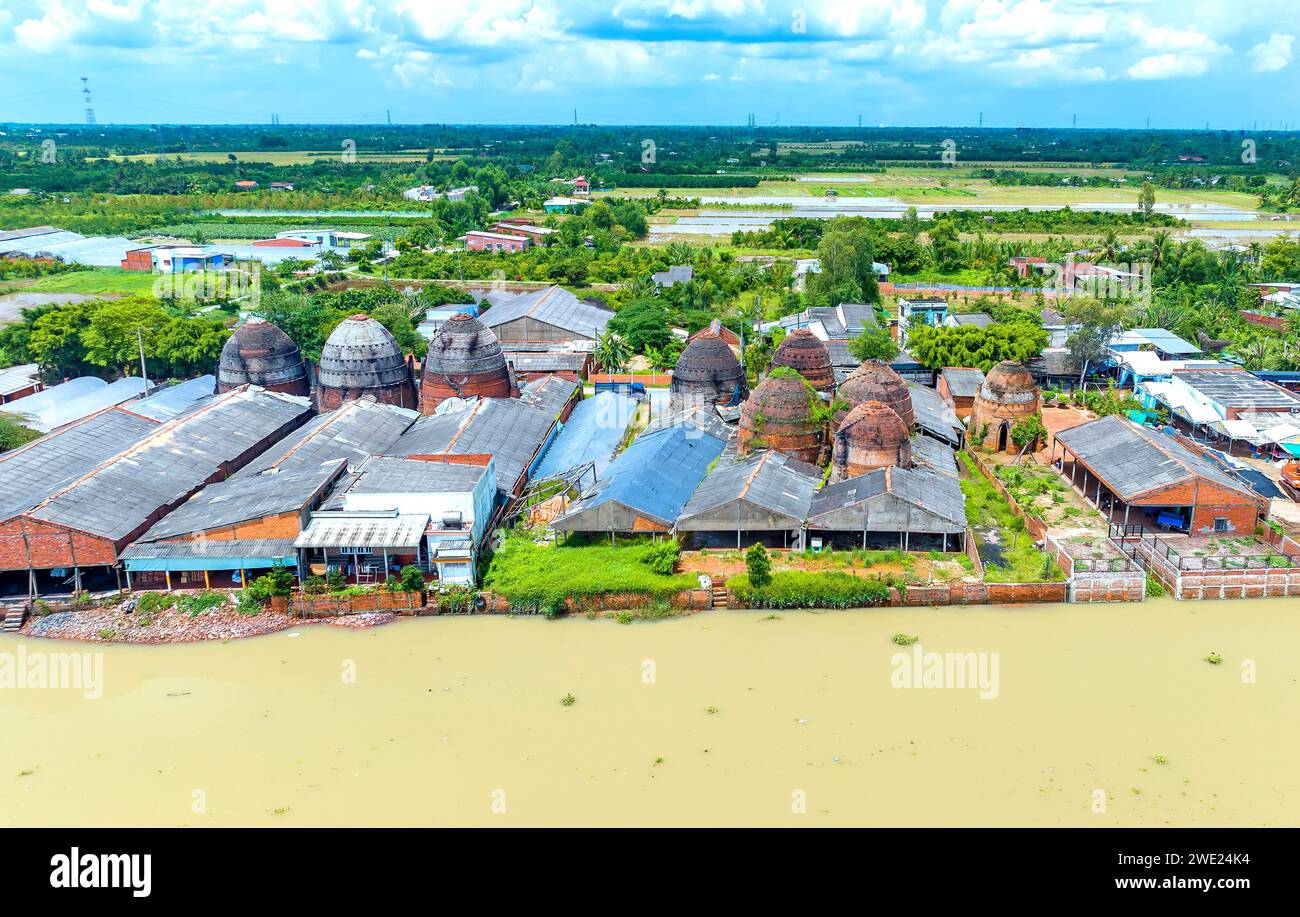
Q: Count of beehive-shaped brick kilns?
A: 9